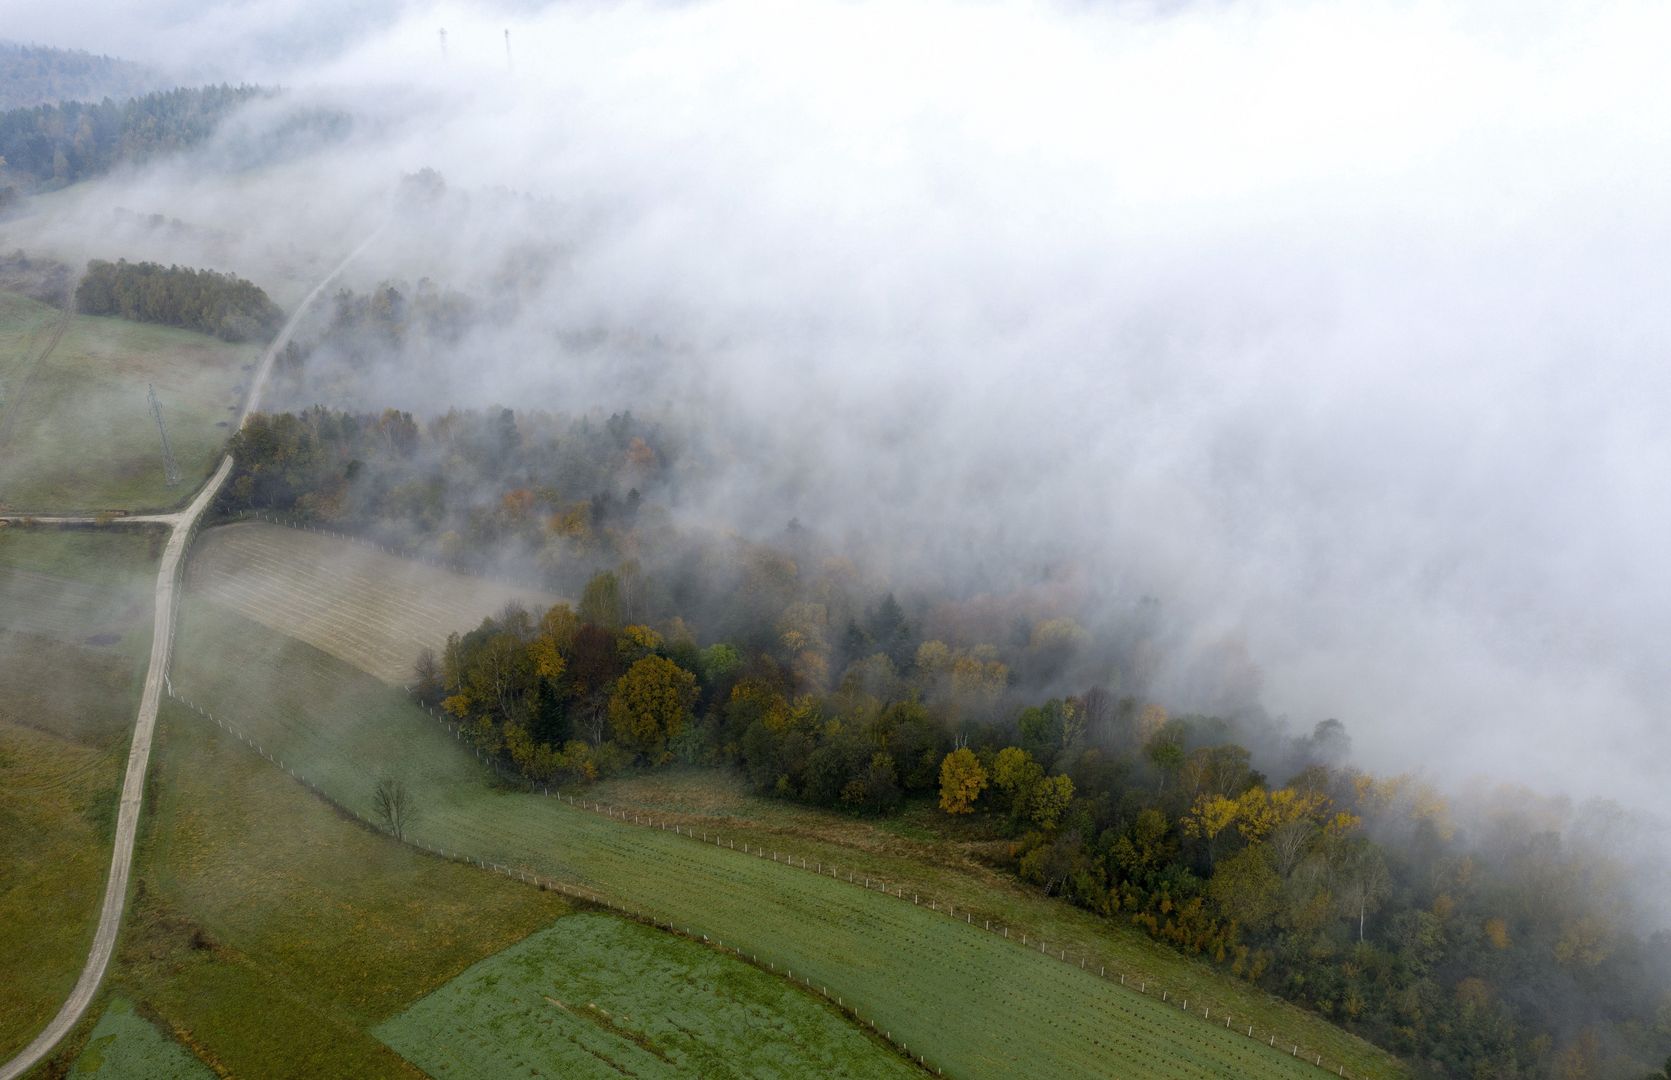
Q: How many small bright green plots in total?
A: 2